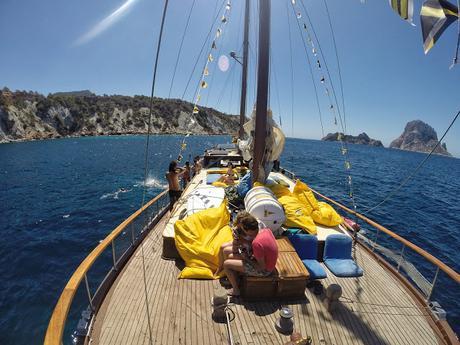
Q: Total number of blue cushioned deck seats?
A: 2